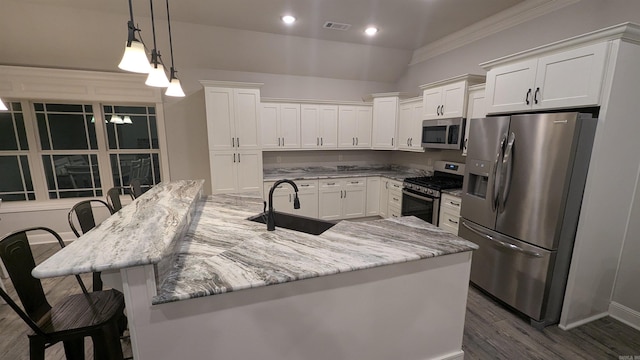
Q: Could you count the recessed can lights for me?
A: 2